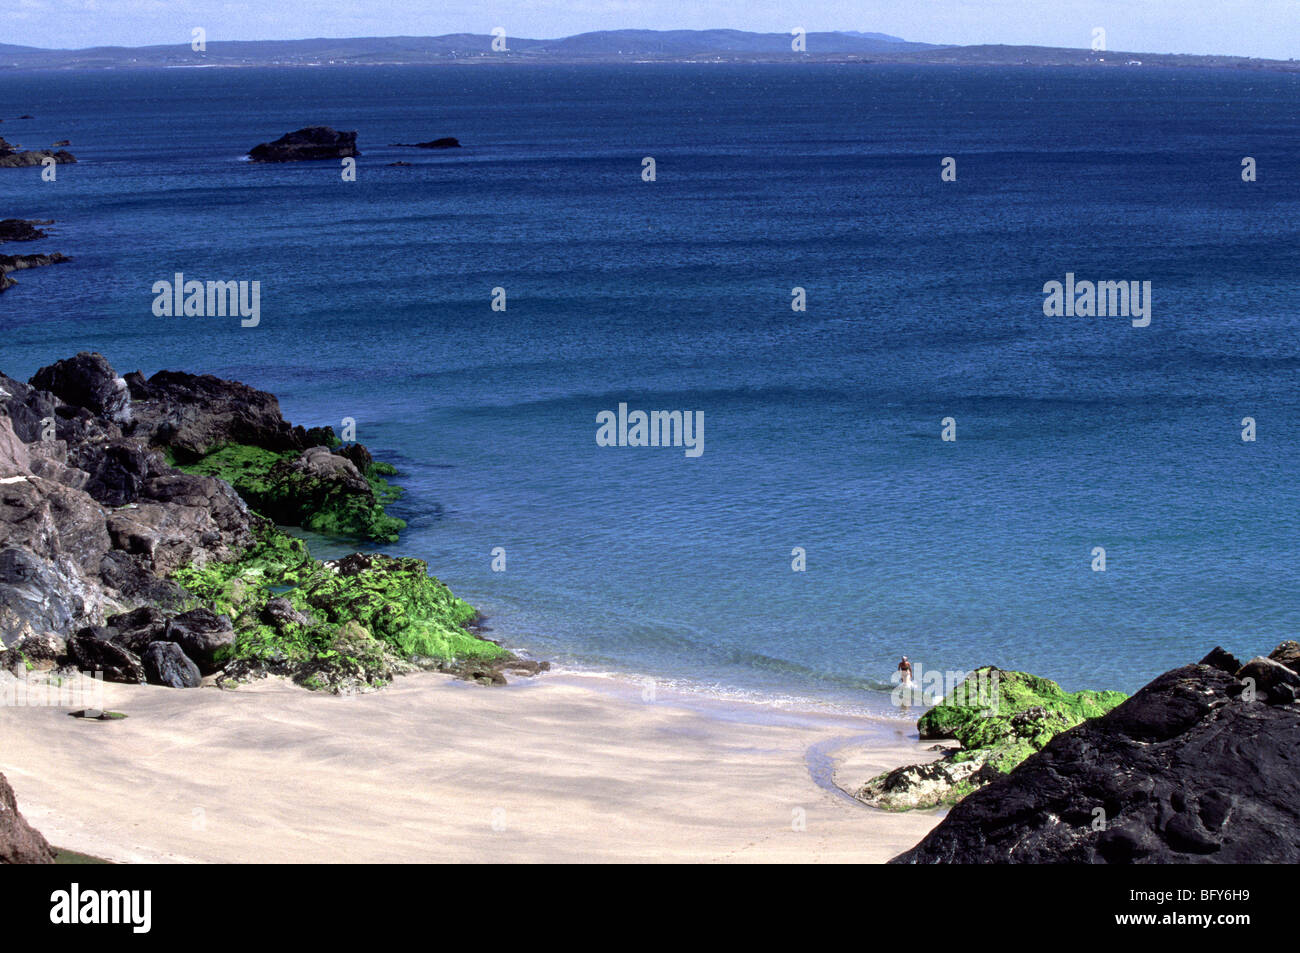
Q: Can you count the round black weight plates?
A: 0